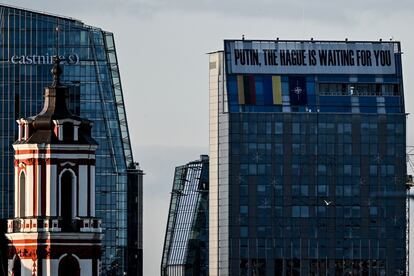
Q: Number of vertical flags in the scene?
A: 3